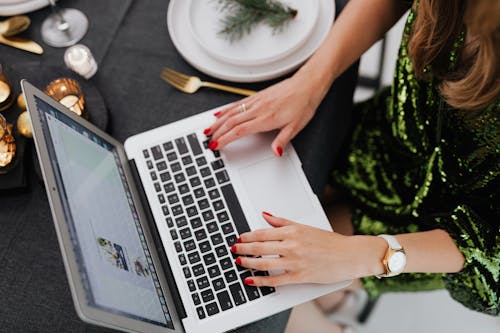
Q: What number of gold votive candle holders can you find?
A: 3